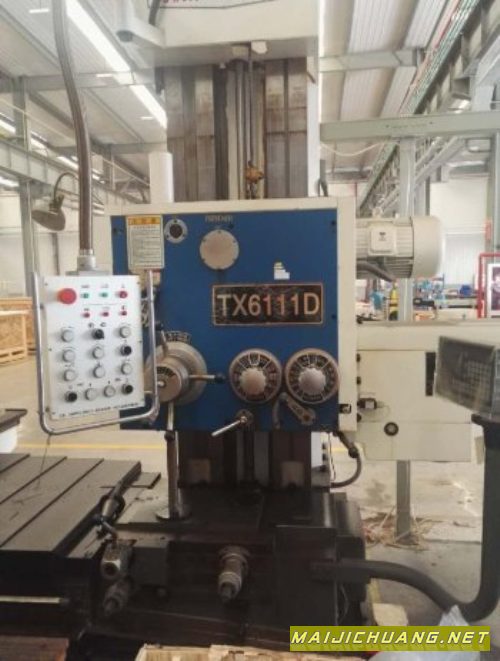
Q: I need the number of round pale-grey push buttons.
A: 9